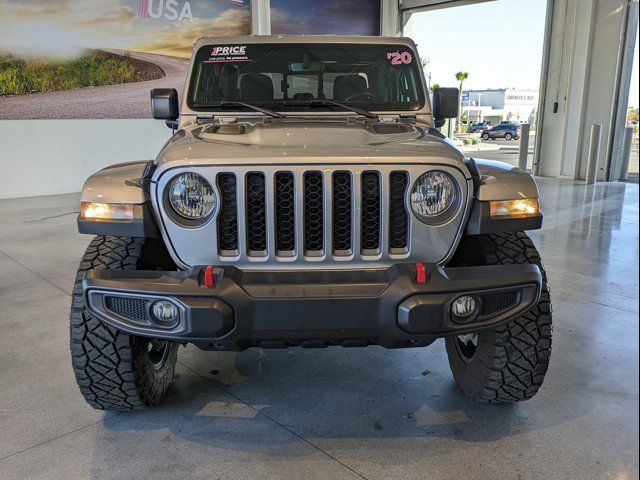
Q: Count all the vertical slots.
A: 7